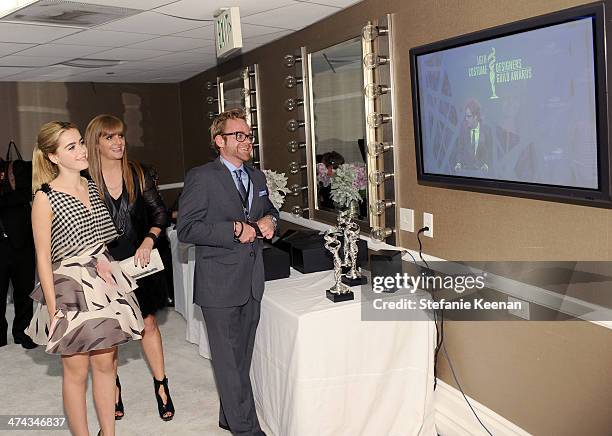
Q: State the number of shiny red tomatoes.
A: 0